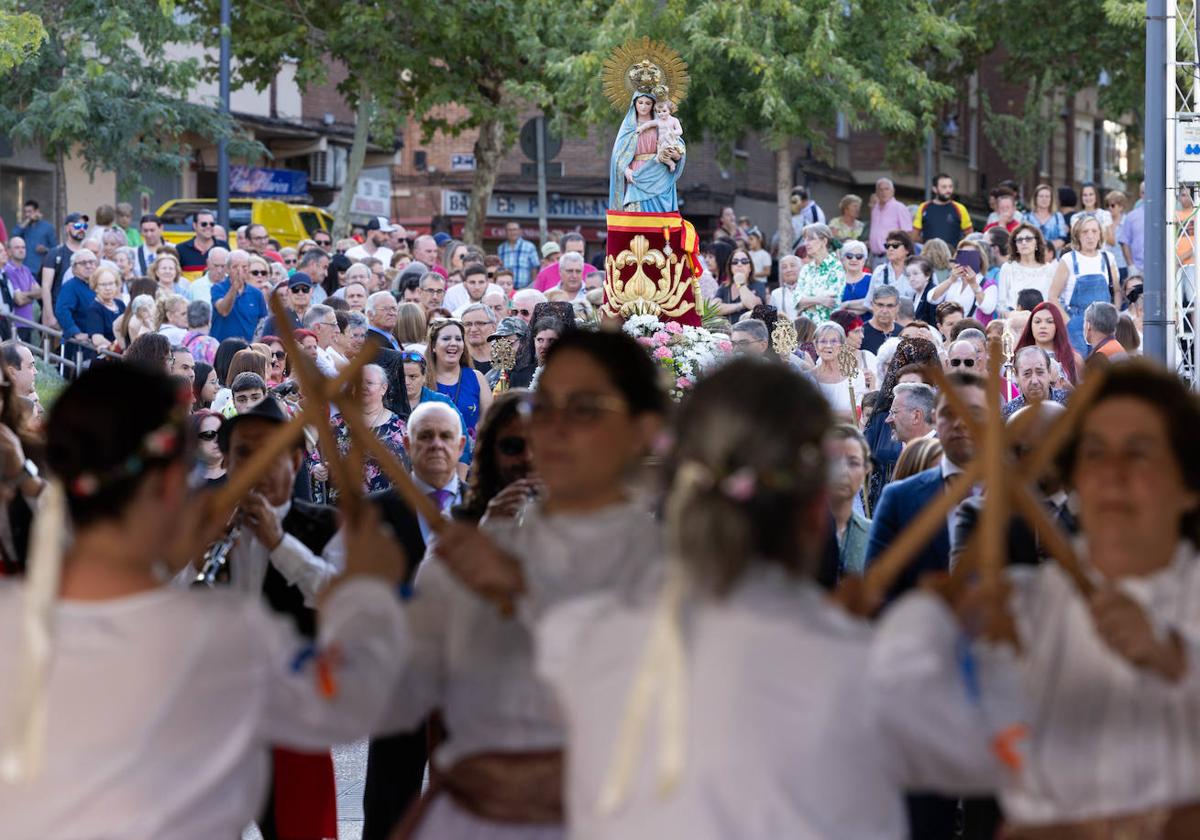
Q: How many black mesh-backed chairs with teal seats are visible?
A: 0